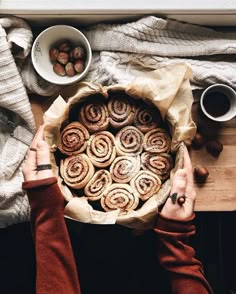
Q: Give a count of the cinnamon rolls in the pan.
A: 13